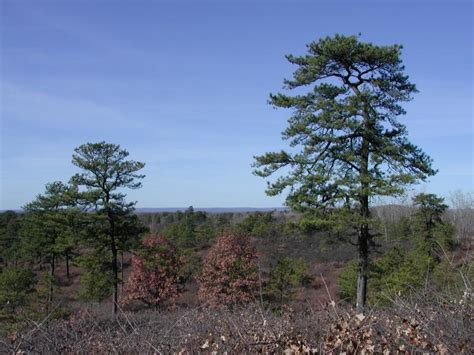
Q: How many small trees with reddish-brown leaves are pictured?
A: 2